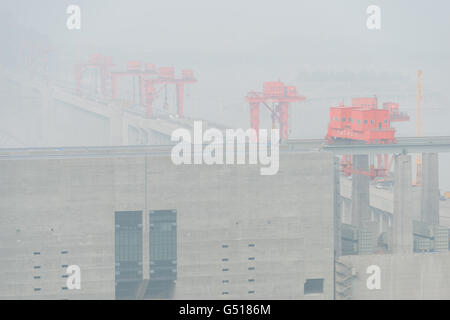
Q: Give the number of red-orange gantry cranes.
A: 5